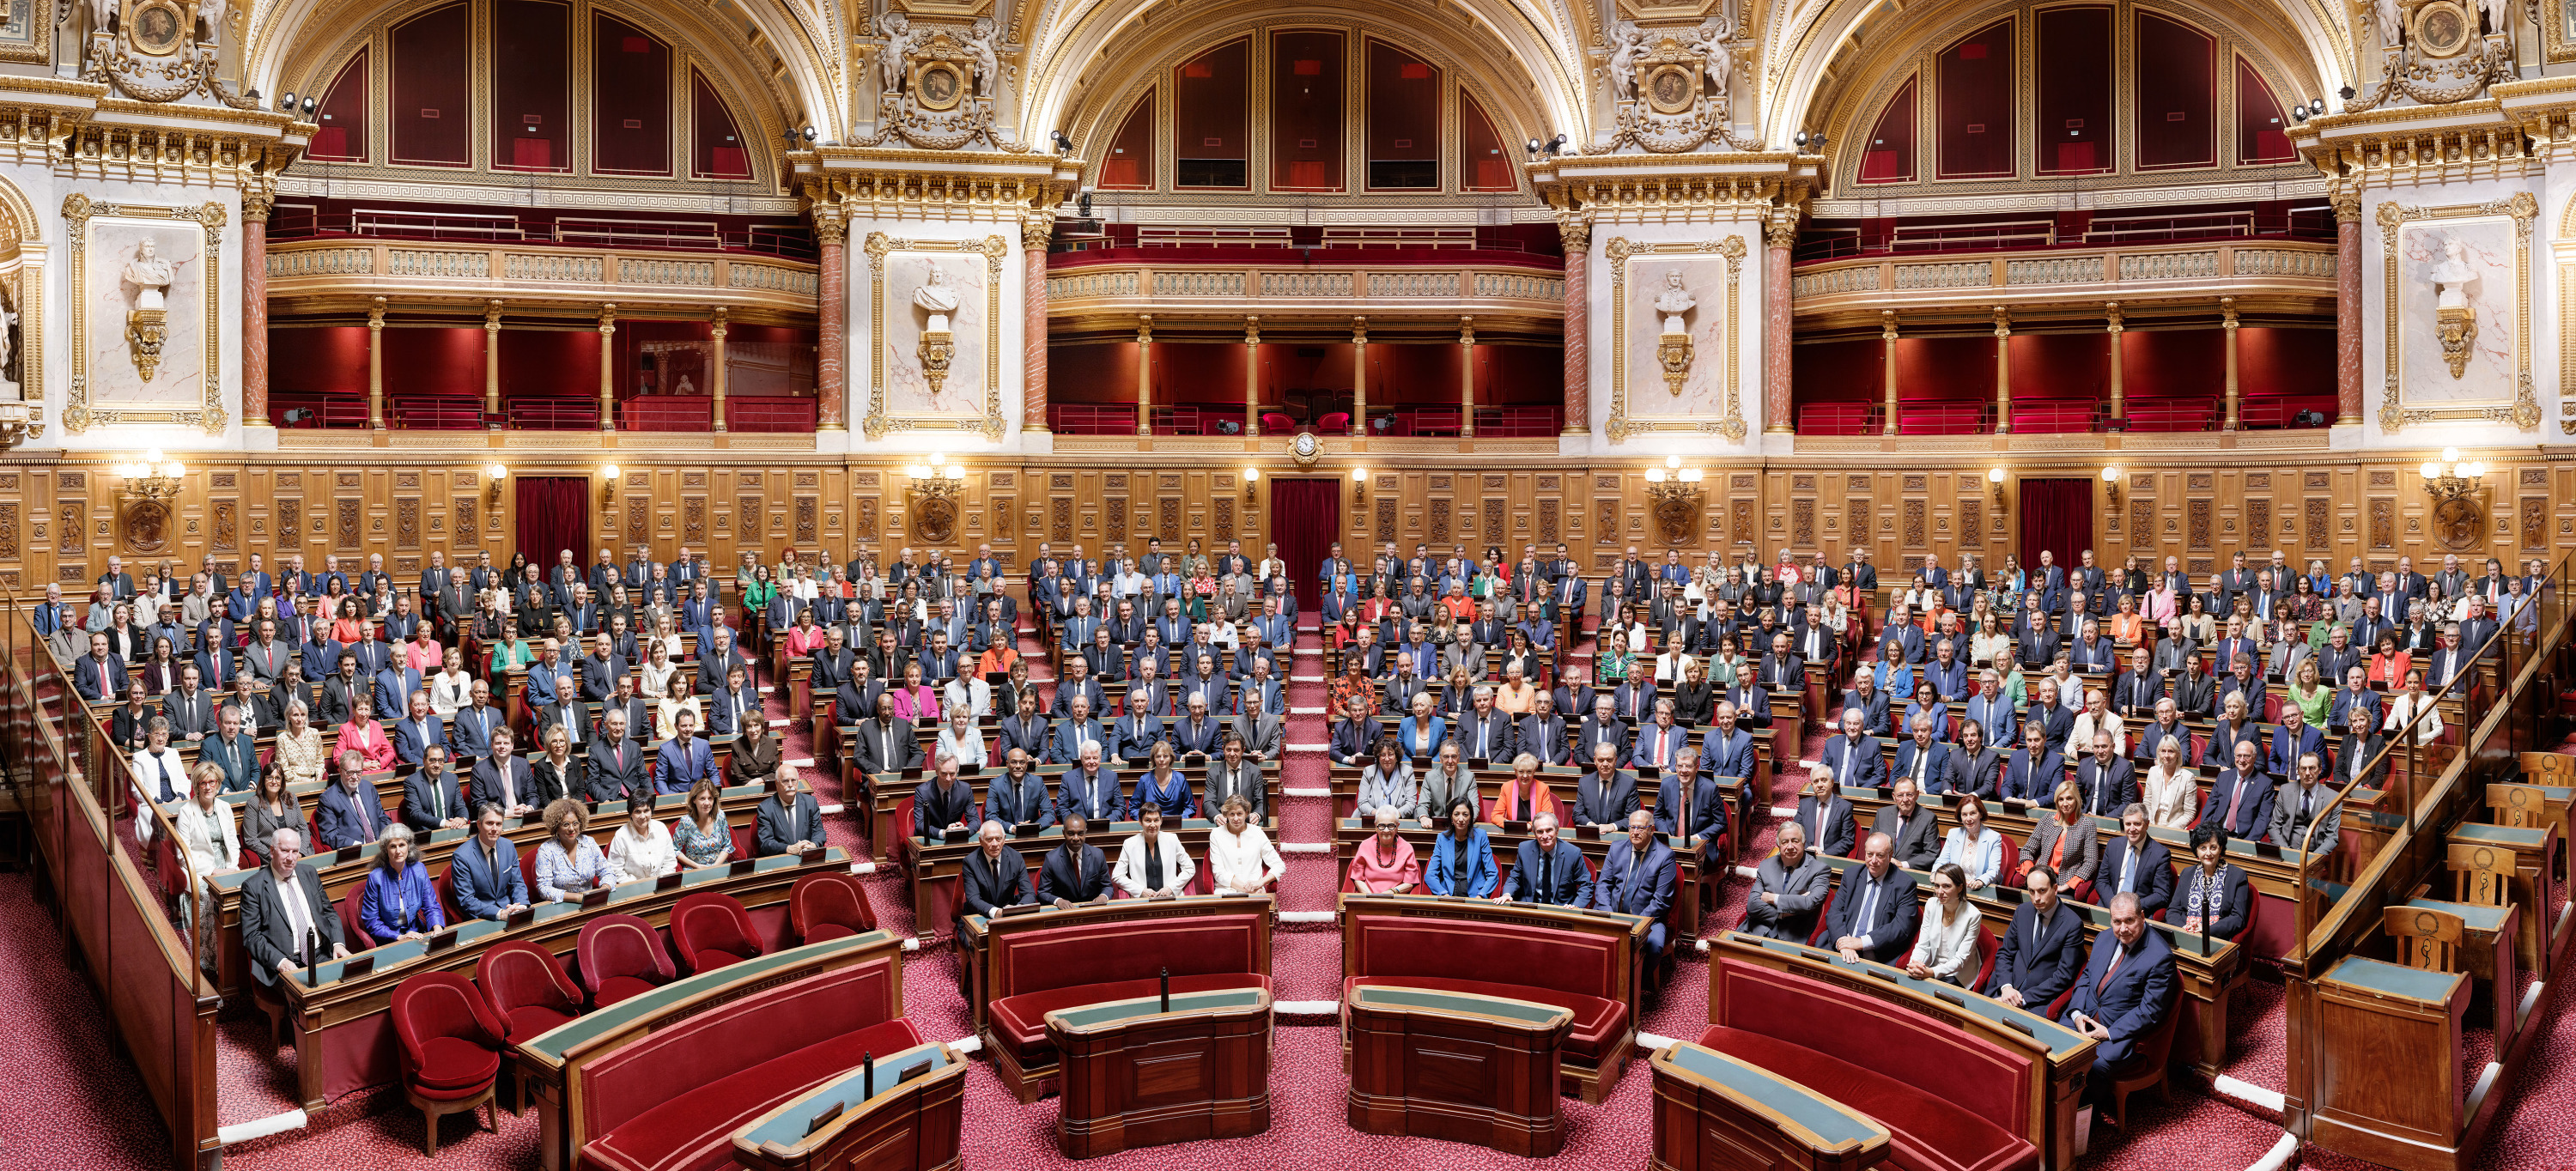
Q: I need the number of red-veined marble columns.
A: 6